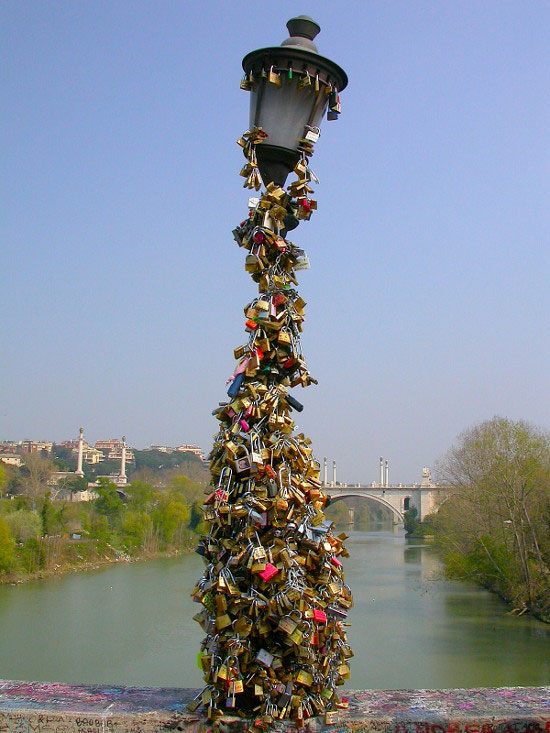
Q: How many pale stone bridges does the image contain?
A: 1